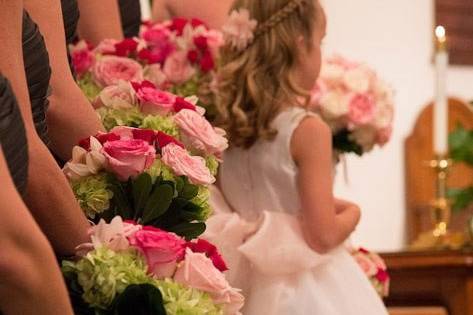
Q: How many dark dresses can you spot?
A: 4